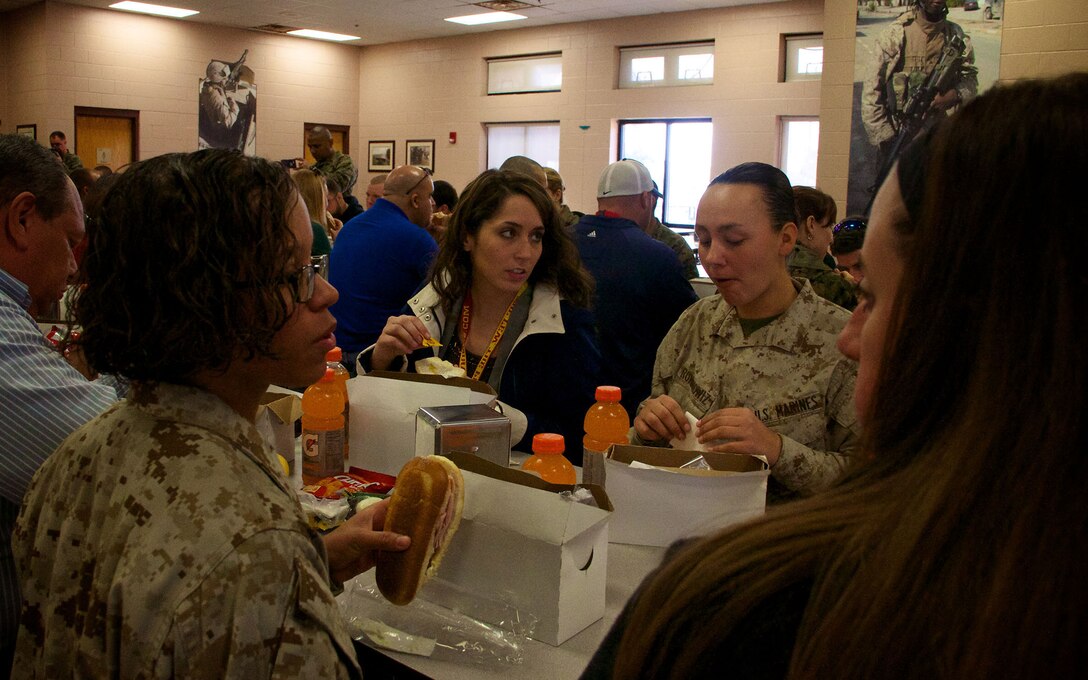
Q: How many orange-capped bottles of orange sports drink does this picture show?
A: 4